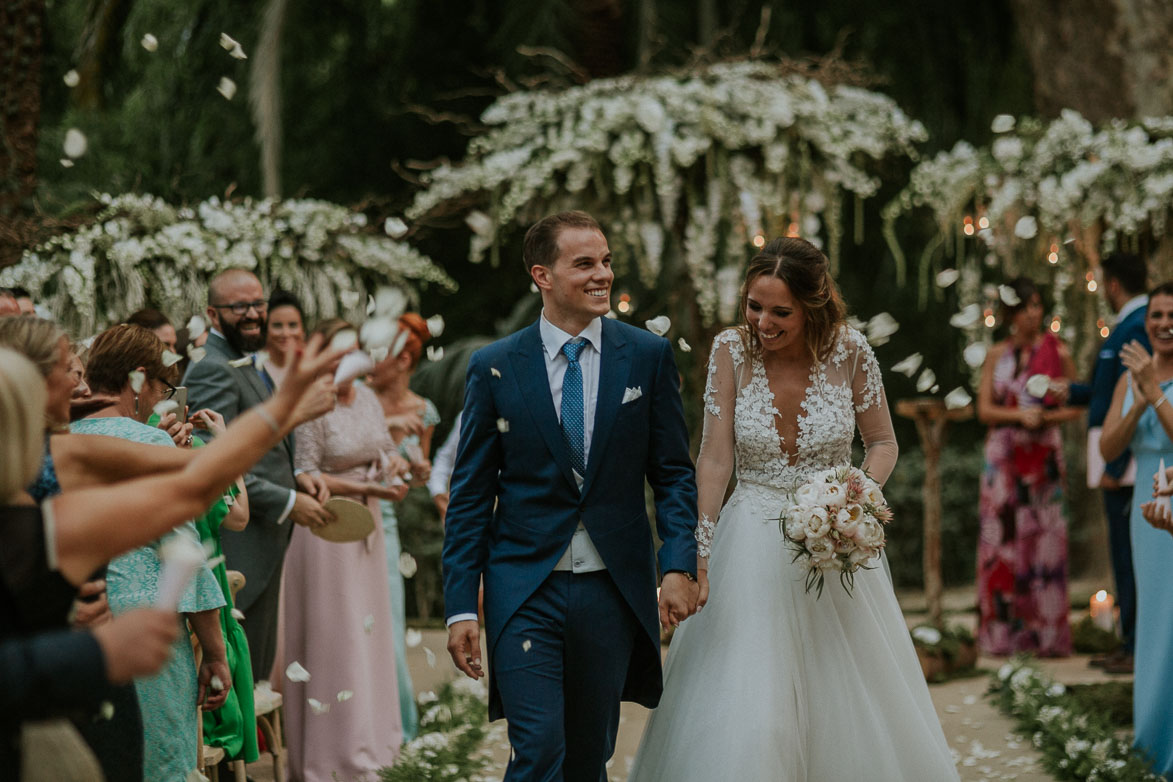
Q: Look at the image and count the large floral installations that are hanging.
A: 3